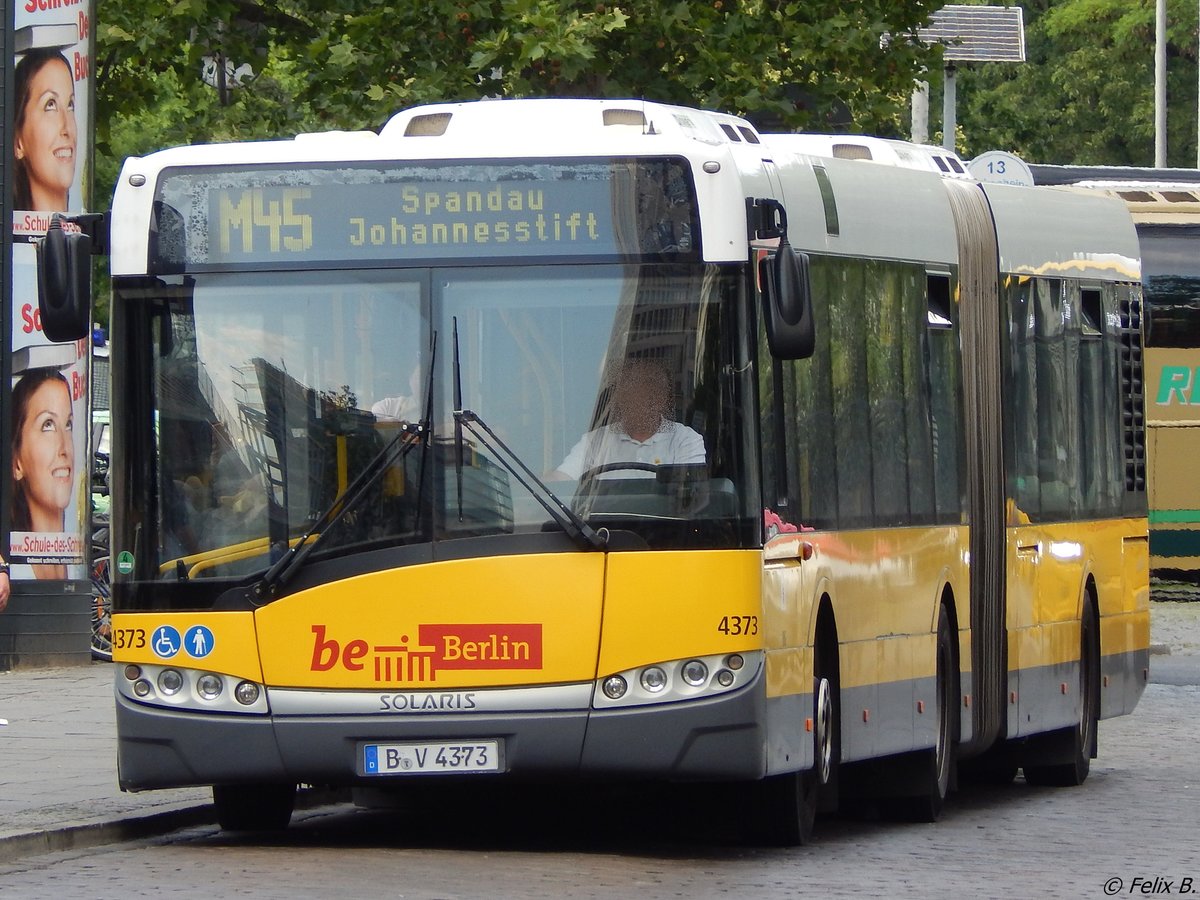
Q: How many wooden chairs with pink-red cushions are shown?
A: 0